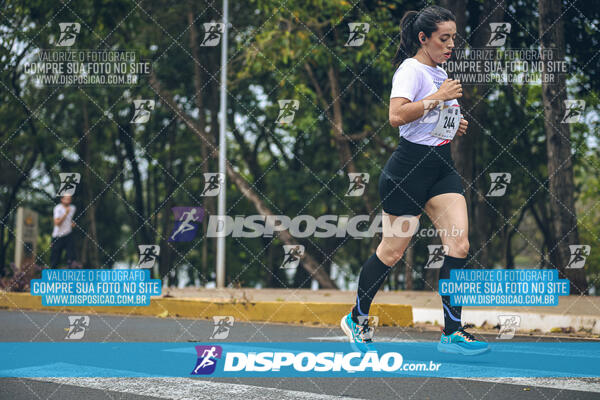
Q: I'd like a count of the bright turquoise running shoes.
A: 2